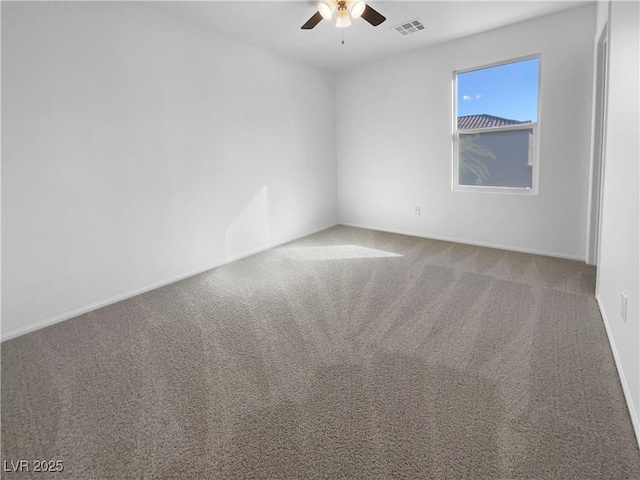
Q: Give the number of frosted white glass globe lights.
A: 3